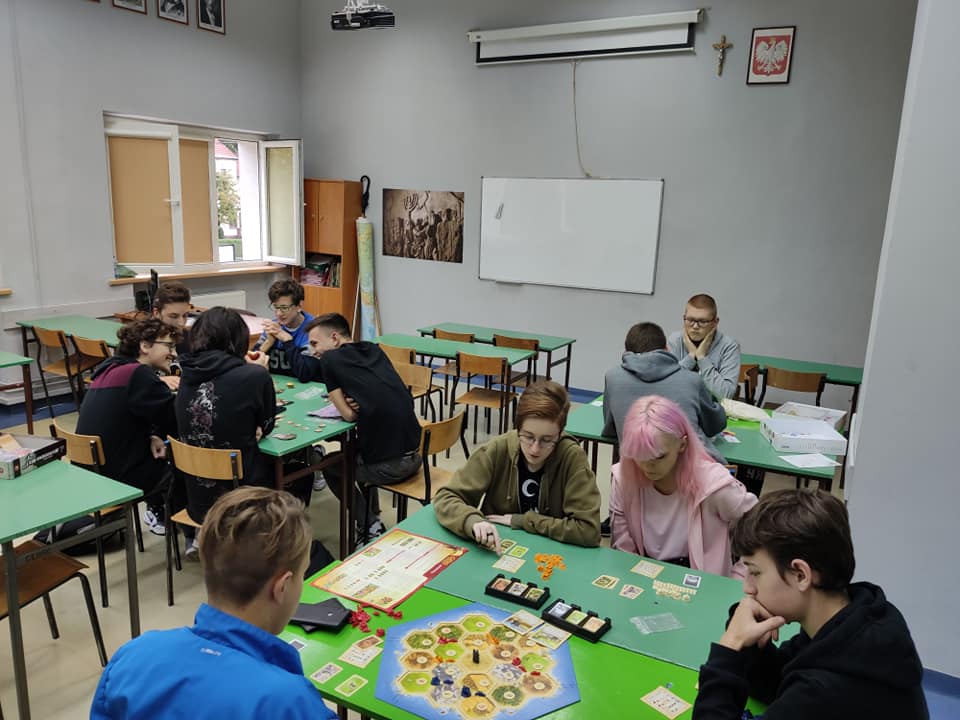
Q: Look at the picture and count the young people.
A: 11